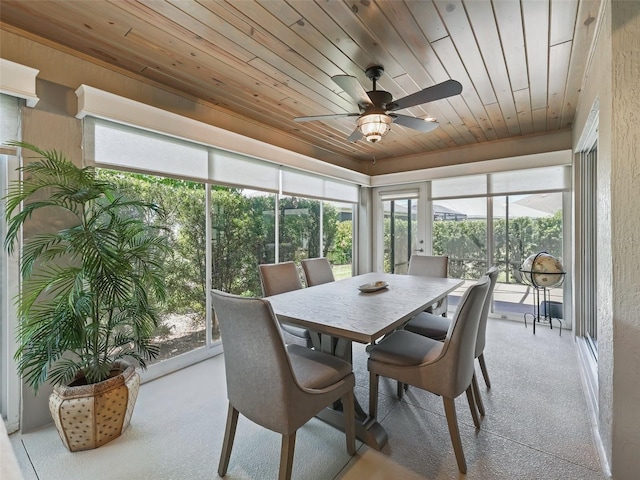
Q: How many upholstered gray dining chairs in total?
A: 6